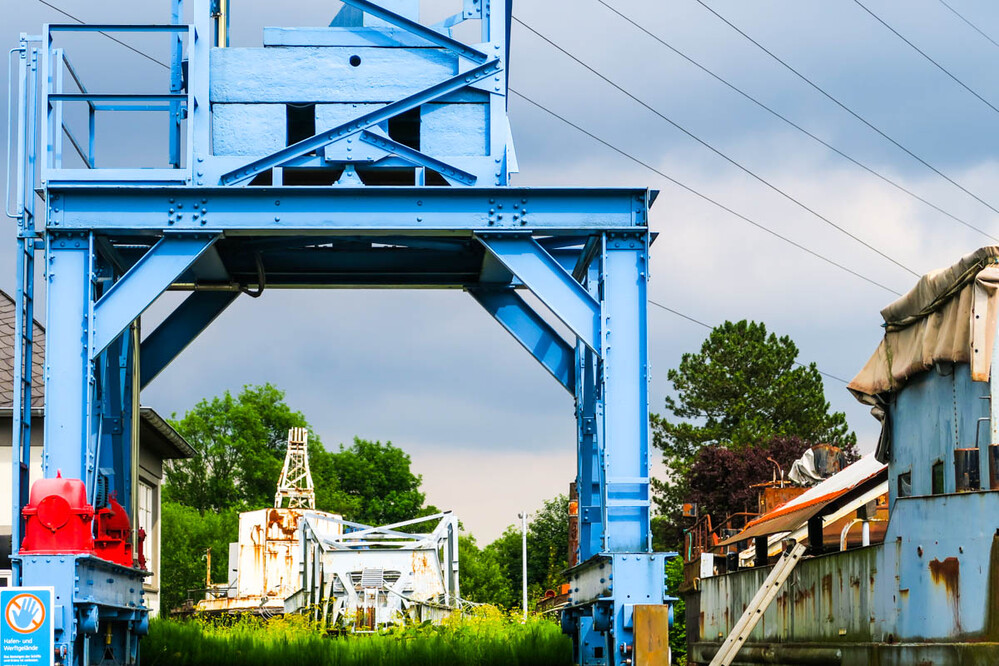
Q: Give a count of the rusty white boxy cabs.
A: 1